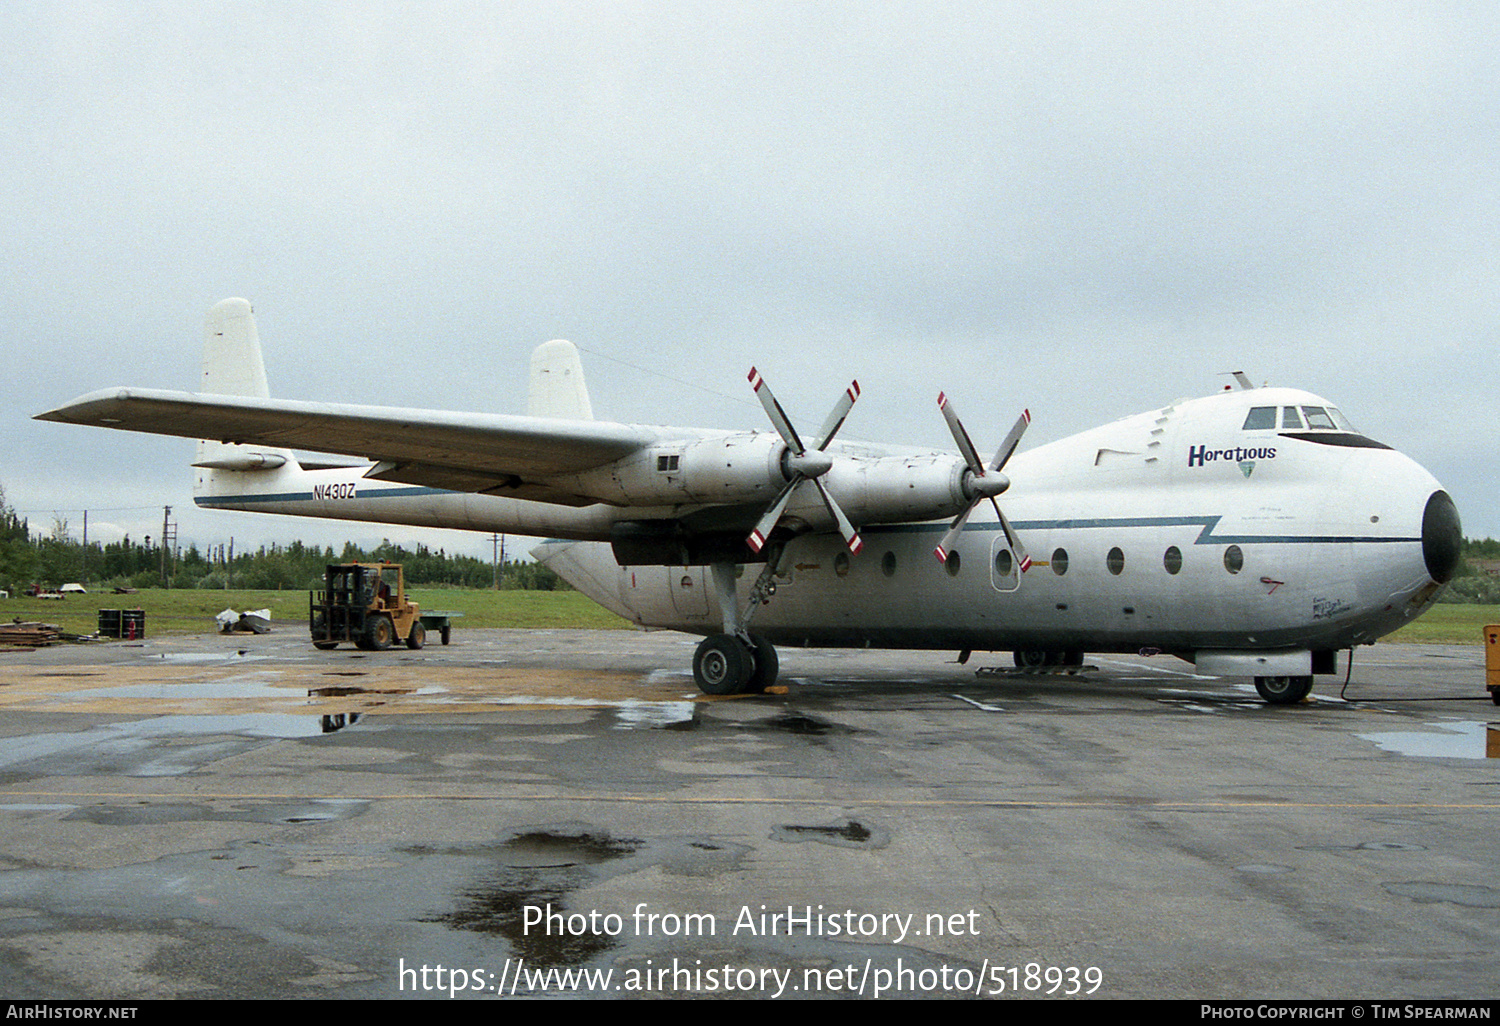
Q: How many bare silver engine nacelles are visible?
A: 2